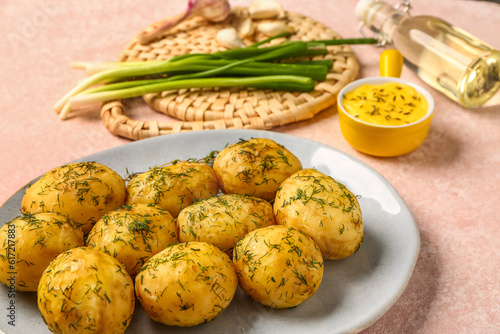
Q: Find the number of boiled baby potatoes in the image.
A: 10